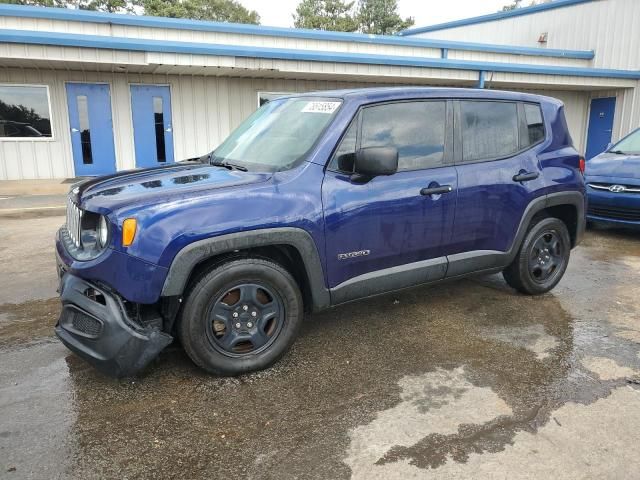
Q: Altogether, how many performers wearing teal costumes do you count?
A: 0